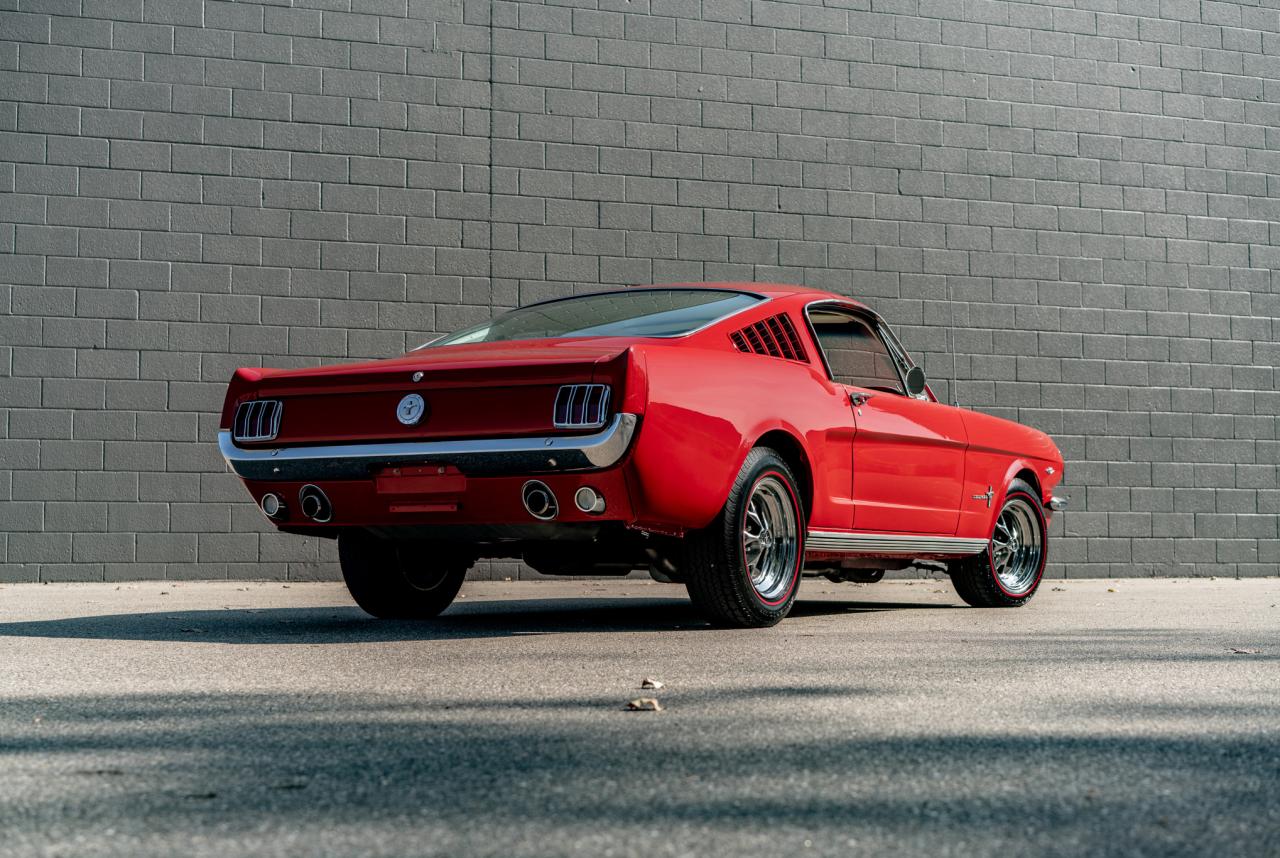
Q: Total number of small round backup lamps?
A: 2